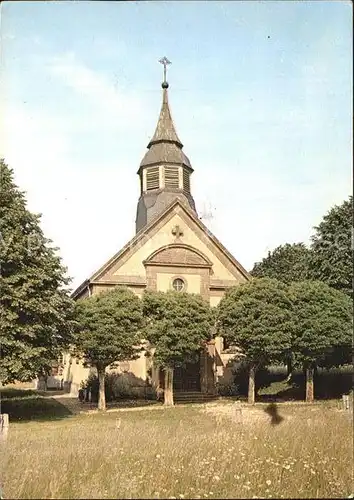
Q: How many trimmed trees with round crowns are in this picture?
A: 4